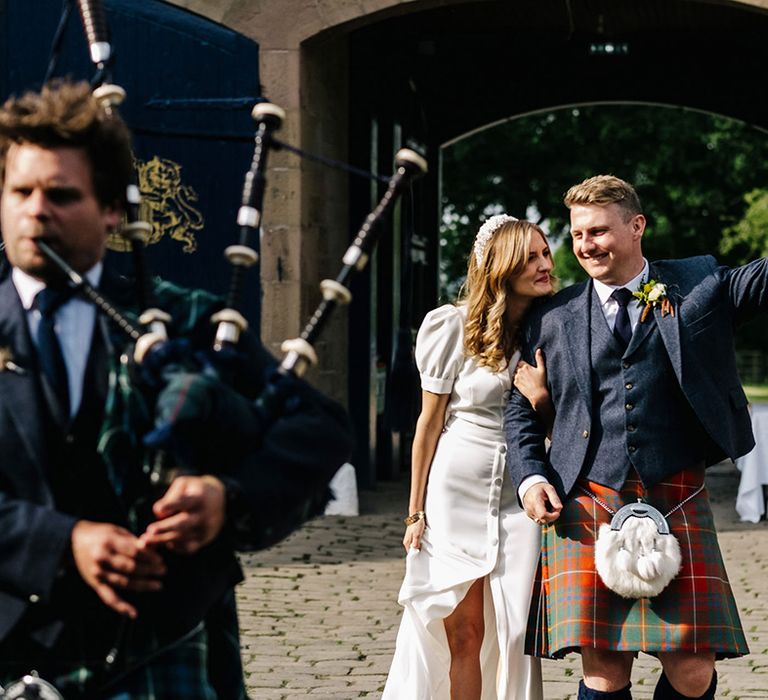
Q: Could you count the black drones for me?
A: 3